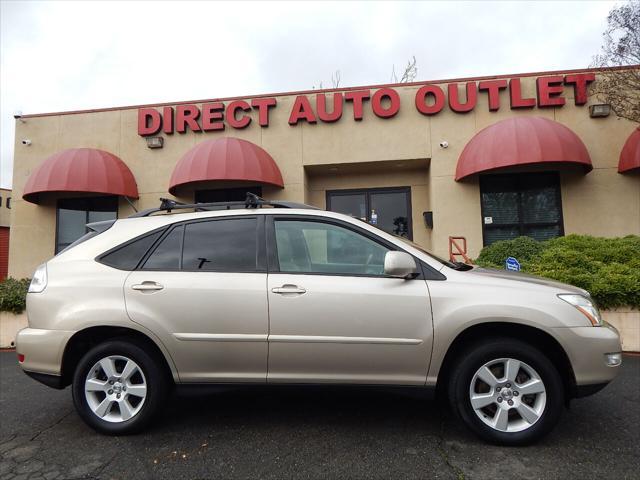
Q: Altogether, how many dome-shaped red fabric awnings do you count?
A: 4